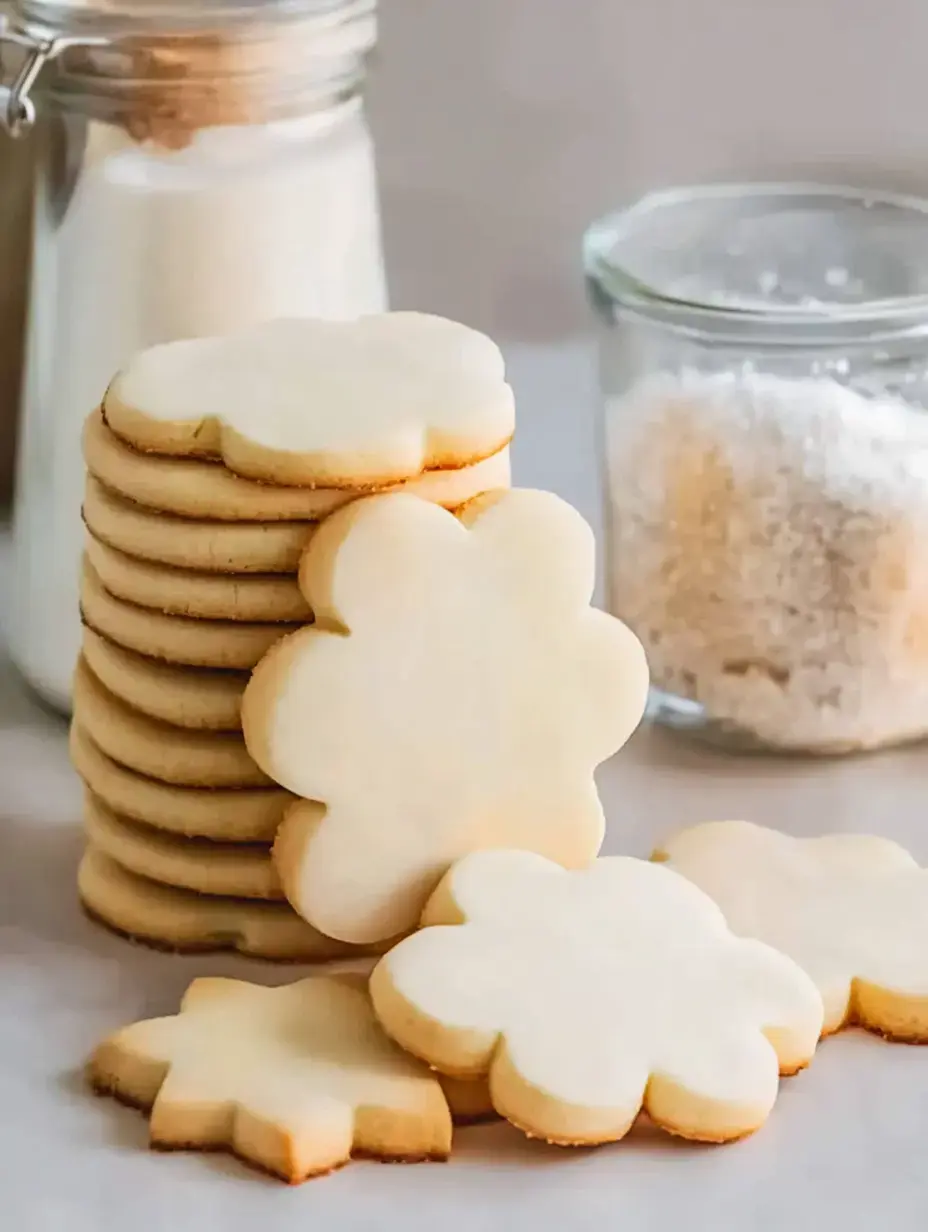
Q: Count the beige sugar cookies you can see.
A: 14